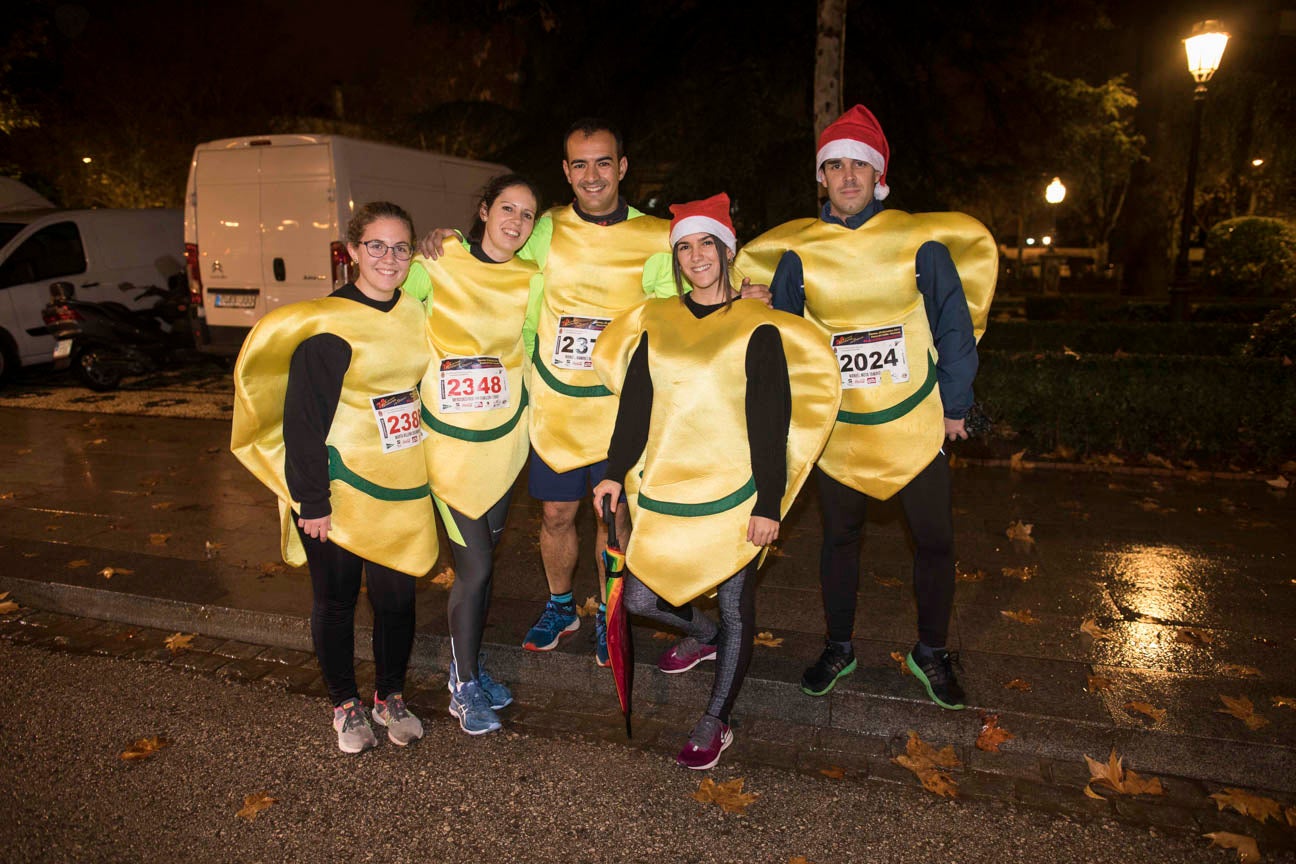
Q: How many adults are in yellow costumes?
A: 5